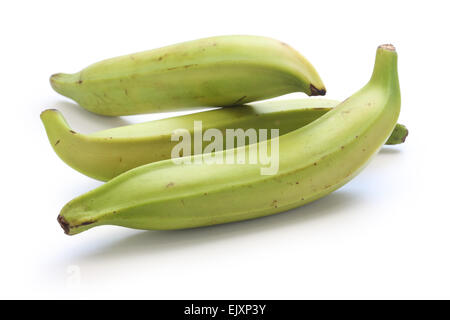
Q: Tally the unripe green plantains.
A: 3